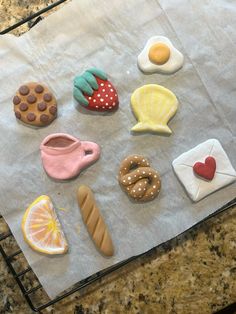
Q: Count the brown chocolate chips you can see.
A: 11